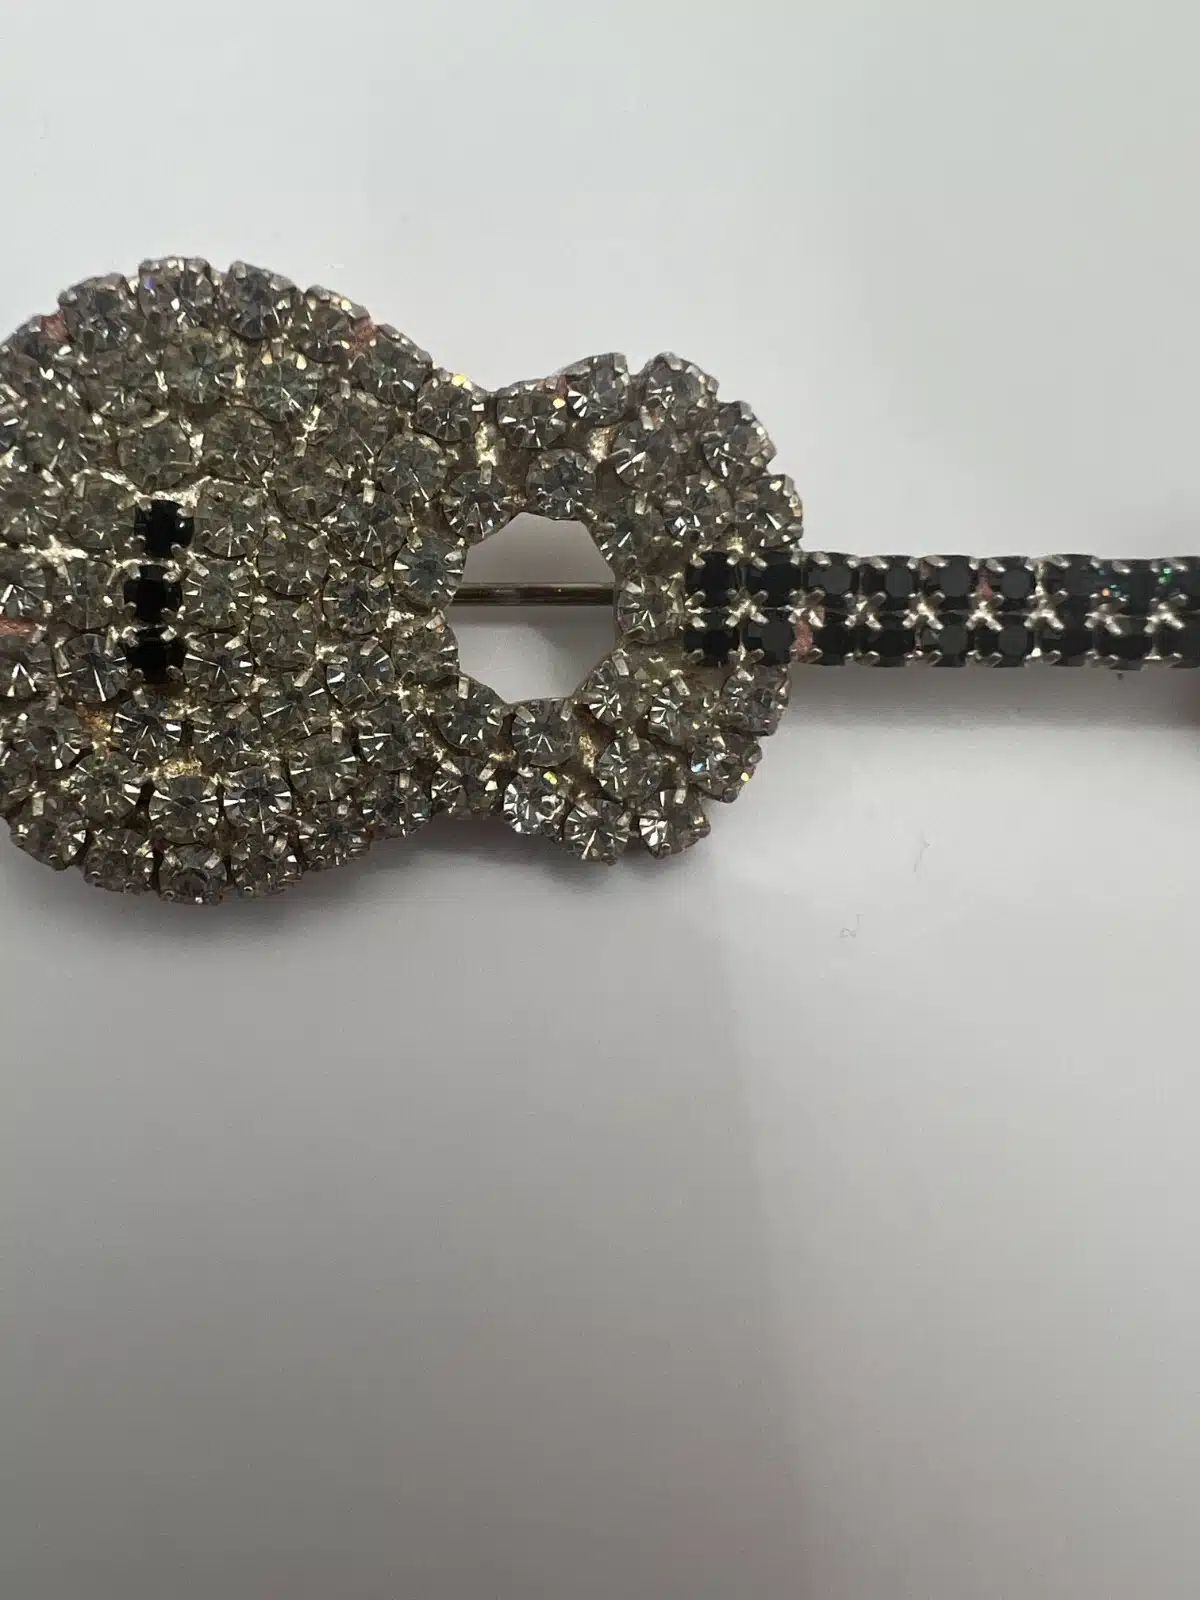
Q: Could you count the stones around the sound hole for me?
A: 9